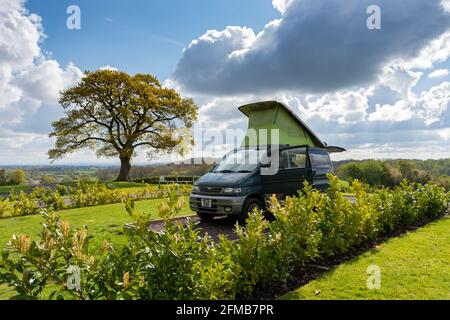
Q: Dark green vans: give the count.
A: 1